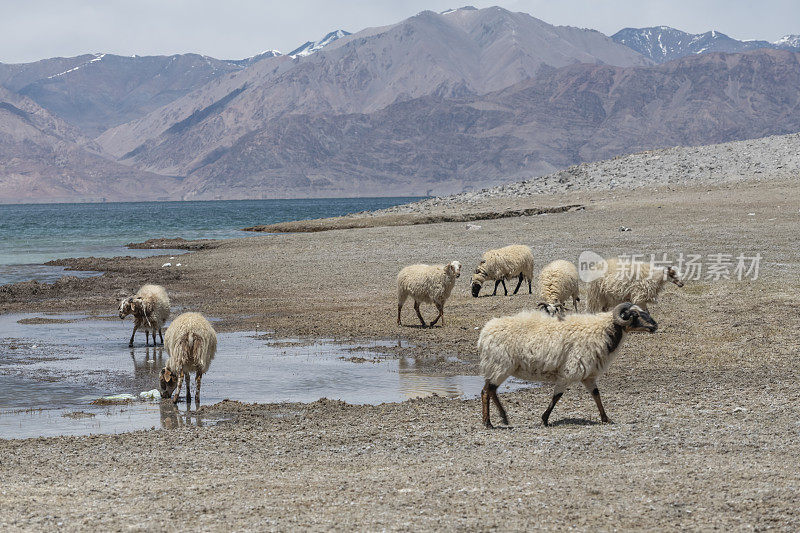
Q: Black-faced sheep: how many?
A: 2